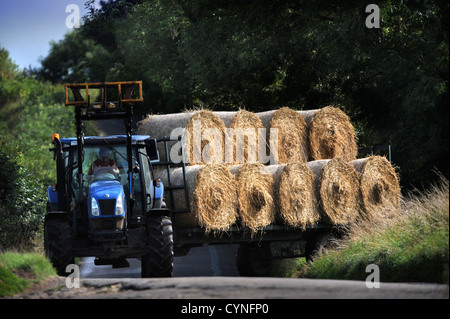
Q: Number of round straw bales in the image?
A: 9